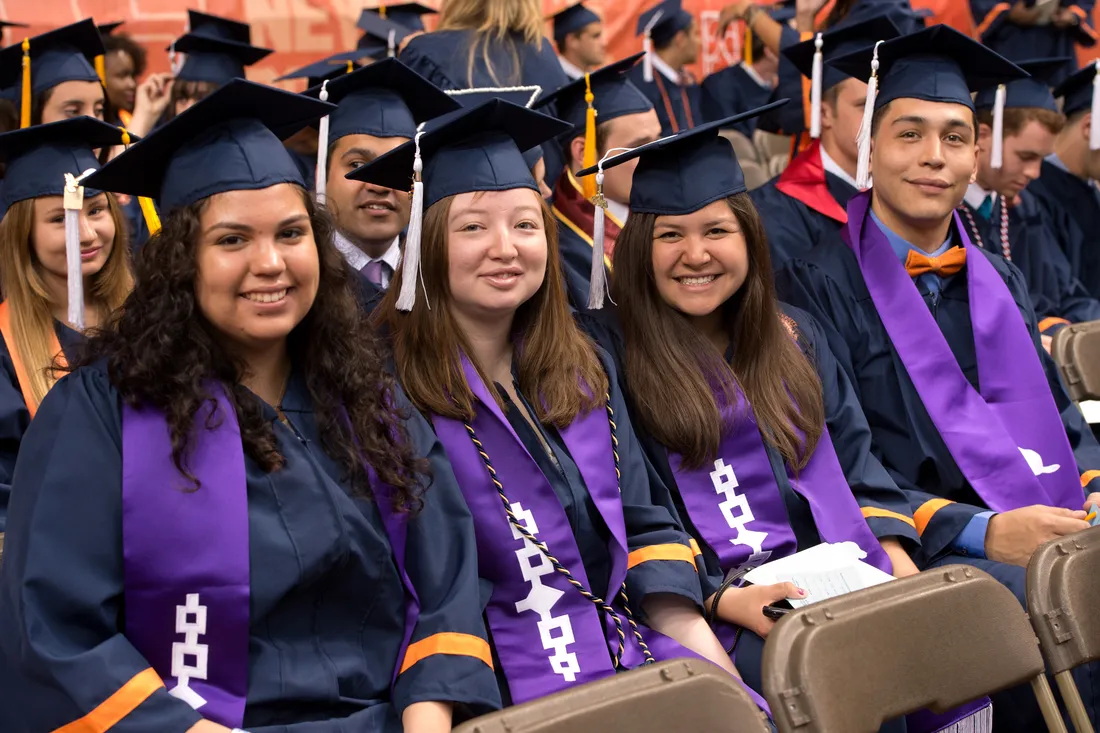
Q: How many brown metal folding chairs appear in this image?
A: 4